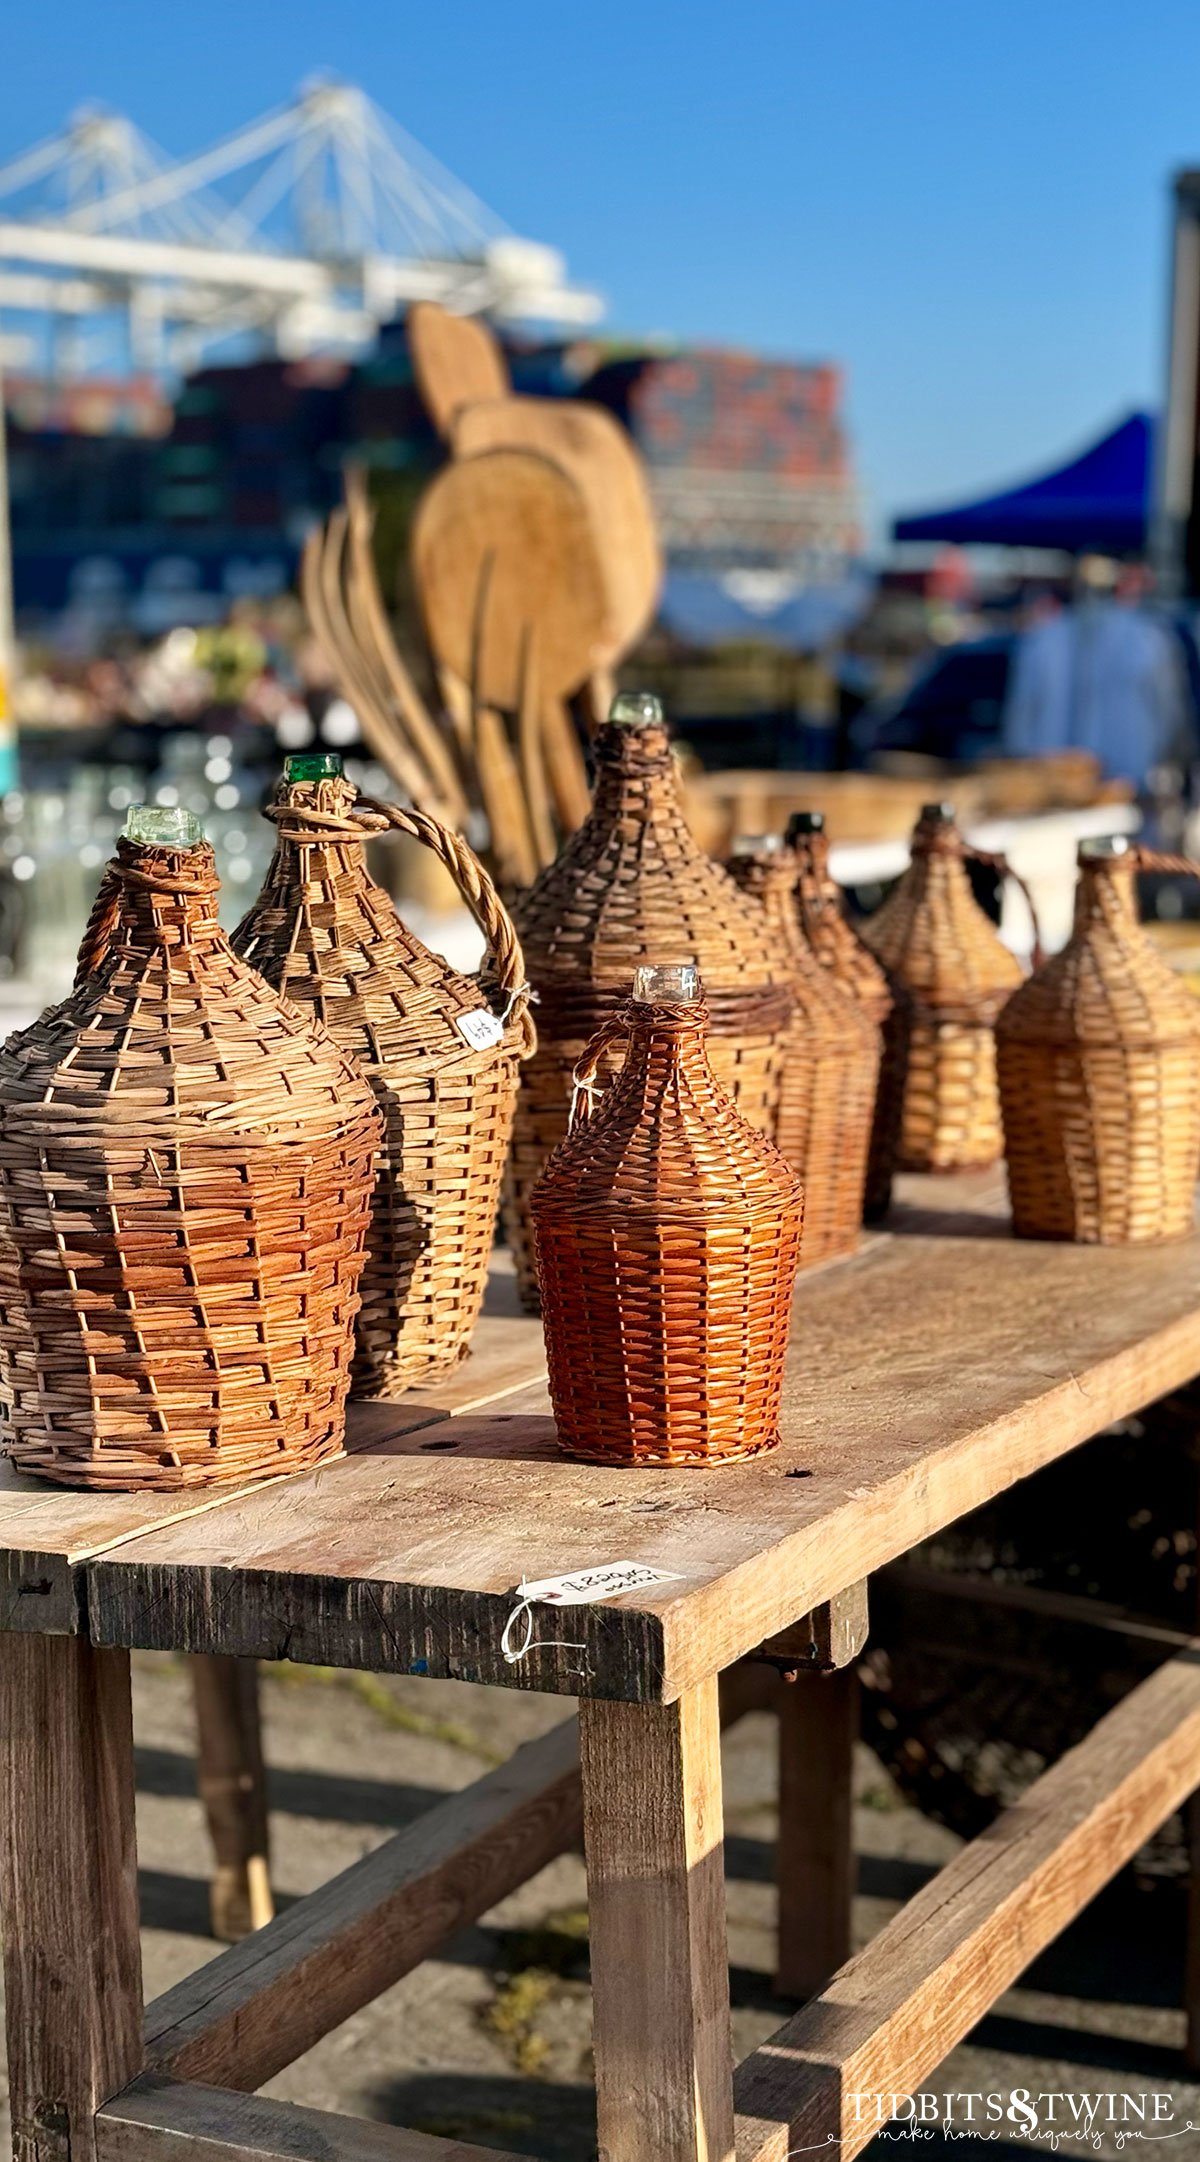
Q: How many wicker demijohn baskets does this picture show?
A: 8